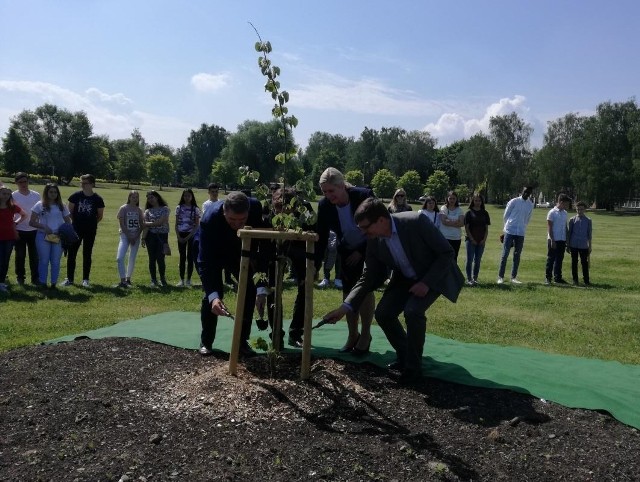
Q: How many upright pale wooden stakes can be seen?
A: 3